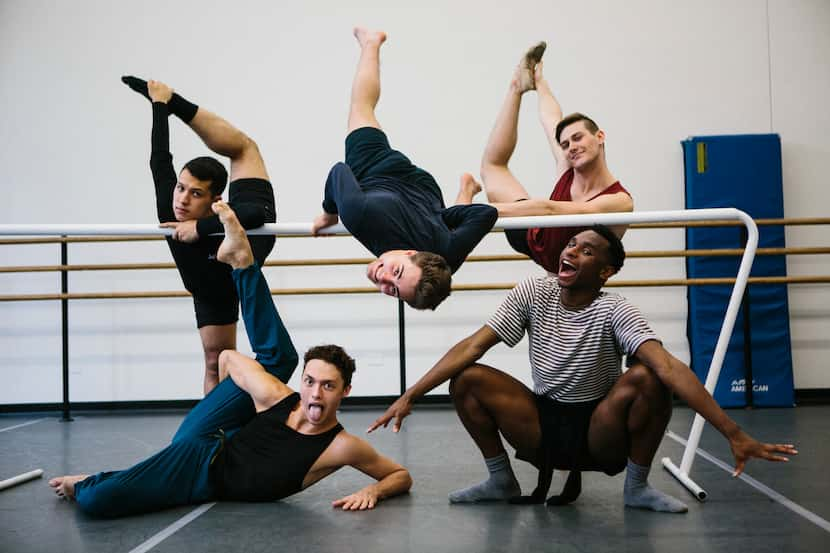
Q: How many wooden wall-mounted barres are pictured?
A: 3